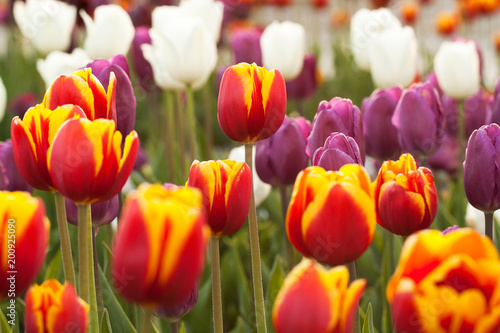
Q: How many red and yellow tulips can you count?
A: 12